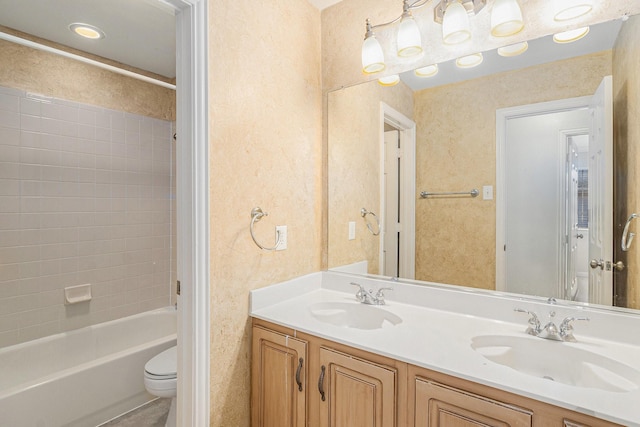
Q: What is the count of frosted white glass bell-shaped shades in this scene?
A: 5